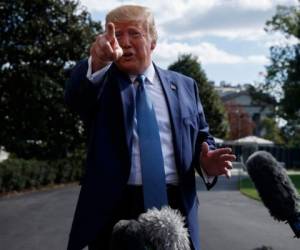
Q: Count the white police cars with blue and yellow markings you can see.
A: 0